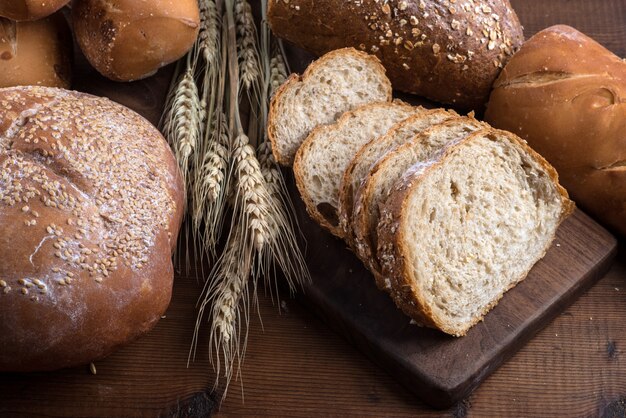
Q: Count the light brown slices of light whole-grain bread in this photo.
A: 5